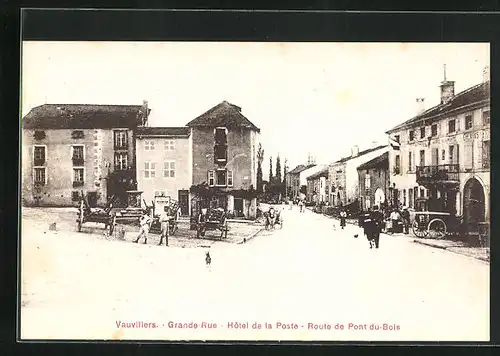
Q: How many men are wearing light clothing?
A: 2